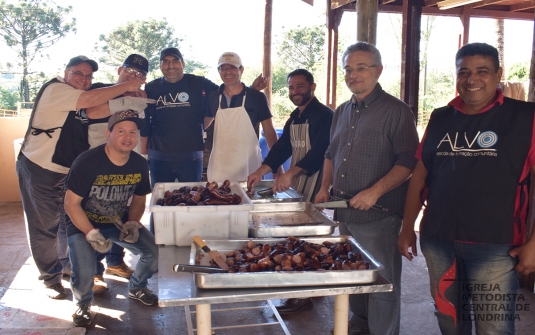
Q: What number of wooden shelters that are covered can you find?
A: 1